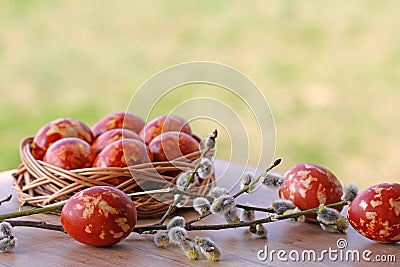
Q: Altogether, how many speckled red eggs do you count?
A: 10